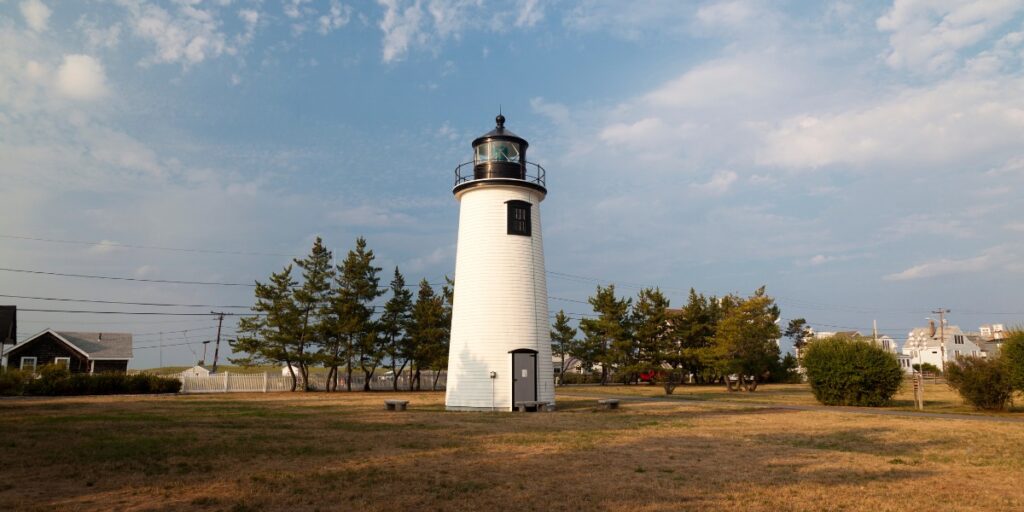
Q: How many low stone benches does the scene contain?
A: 3